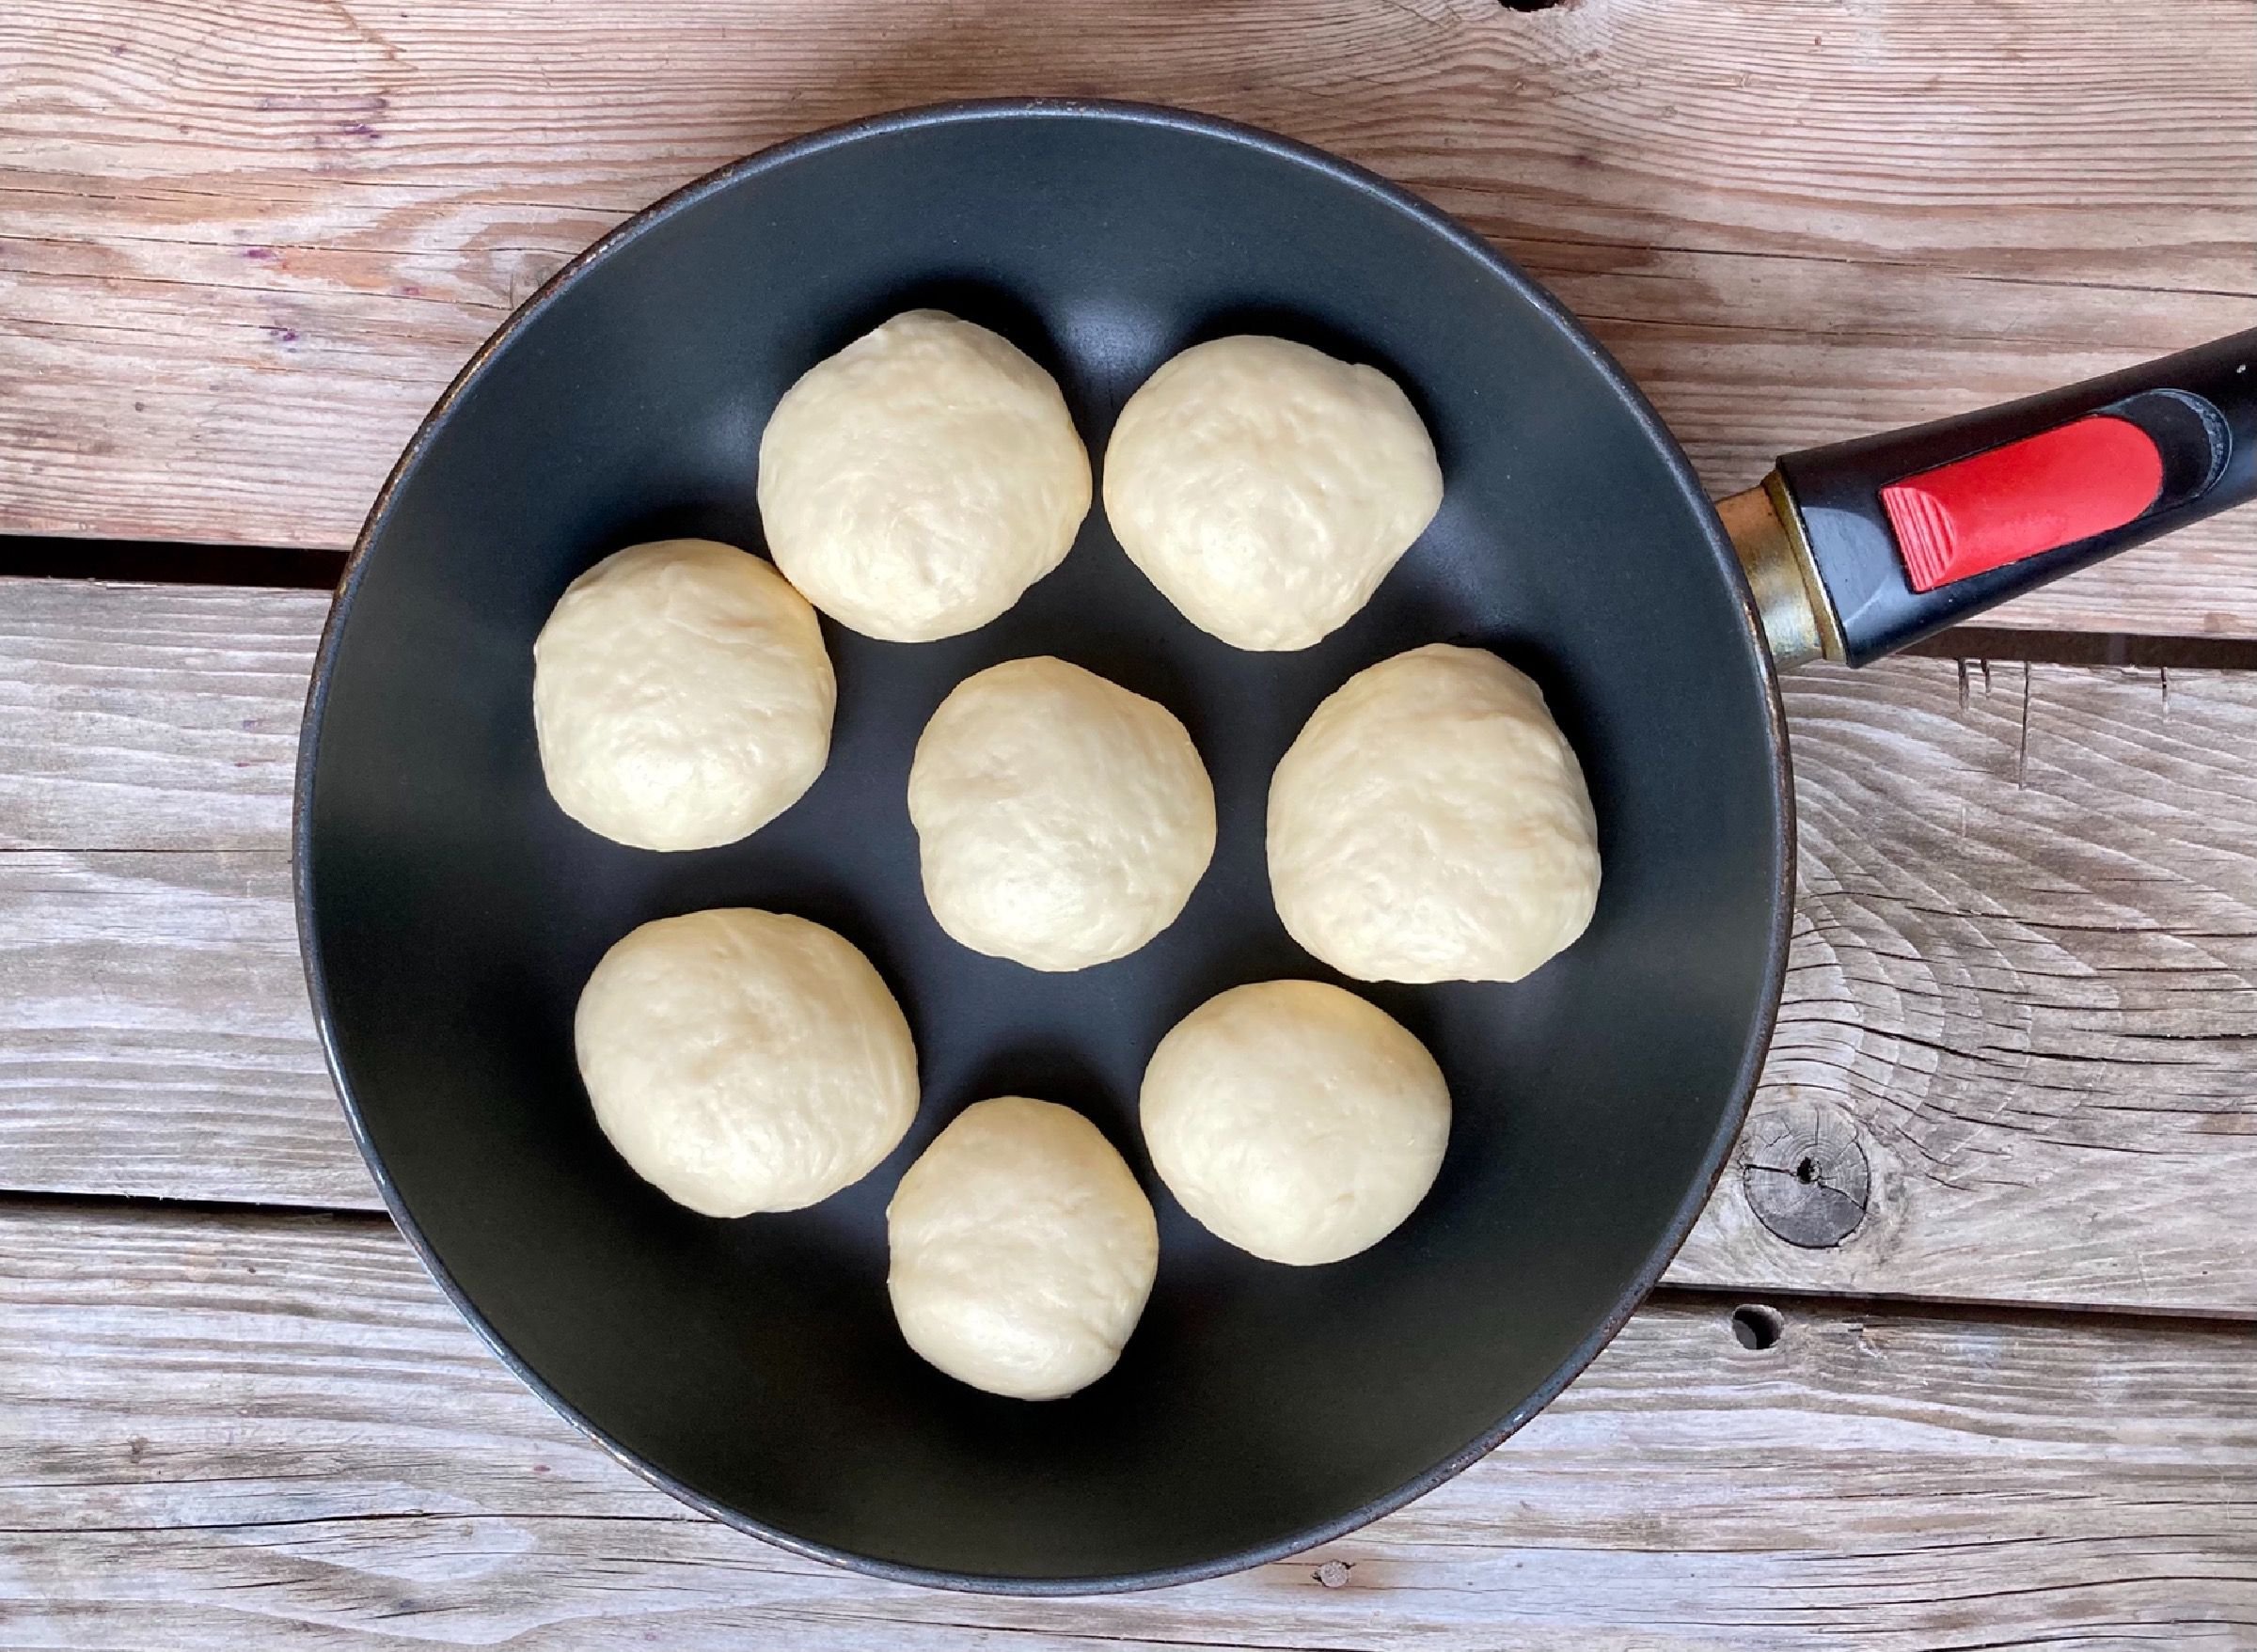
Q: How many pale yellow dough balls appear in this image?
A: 8